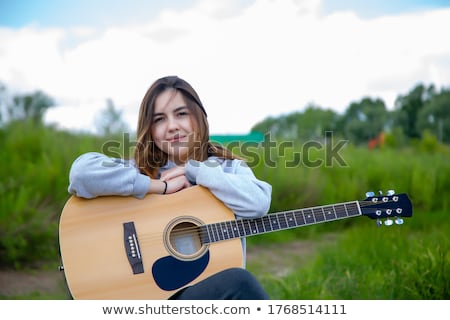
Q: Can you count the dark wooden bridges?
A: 1